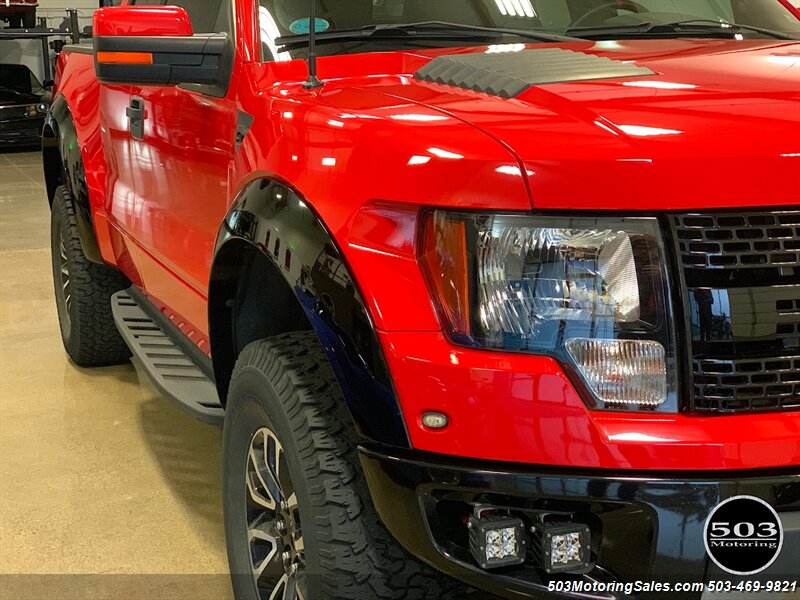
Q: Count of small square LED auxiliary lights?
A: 2